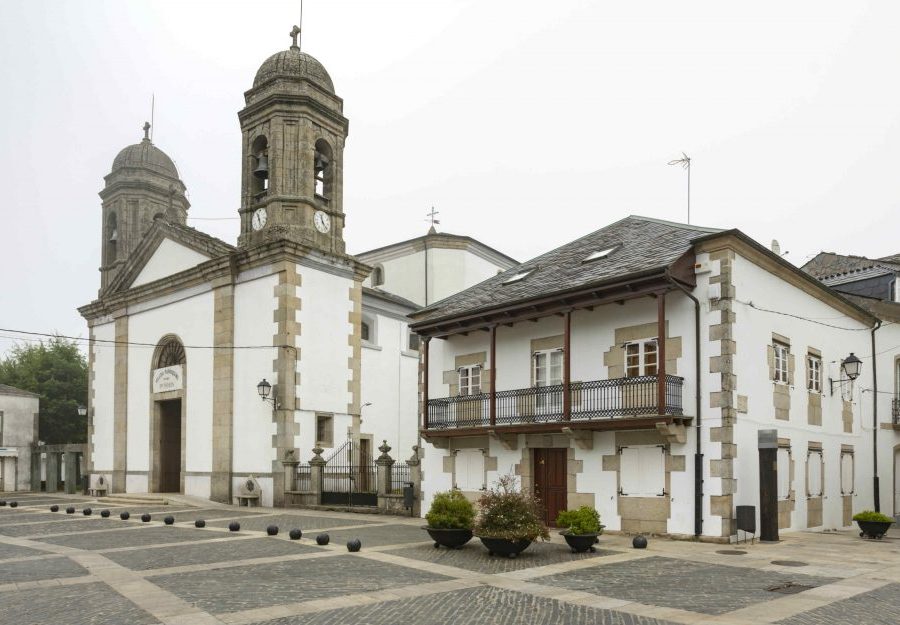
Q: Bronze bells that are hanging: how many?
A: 3